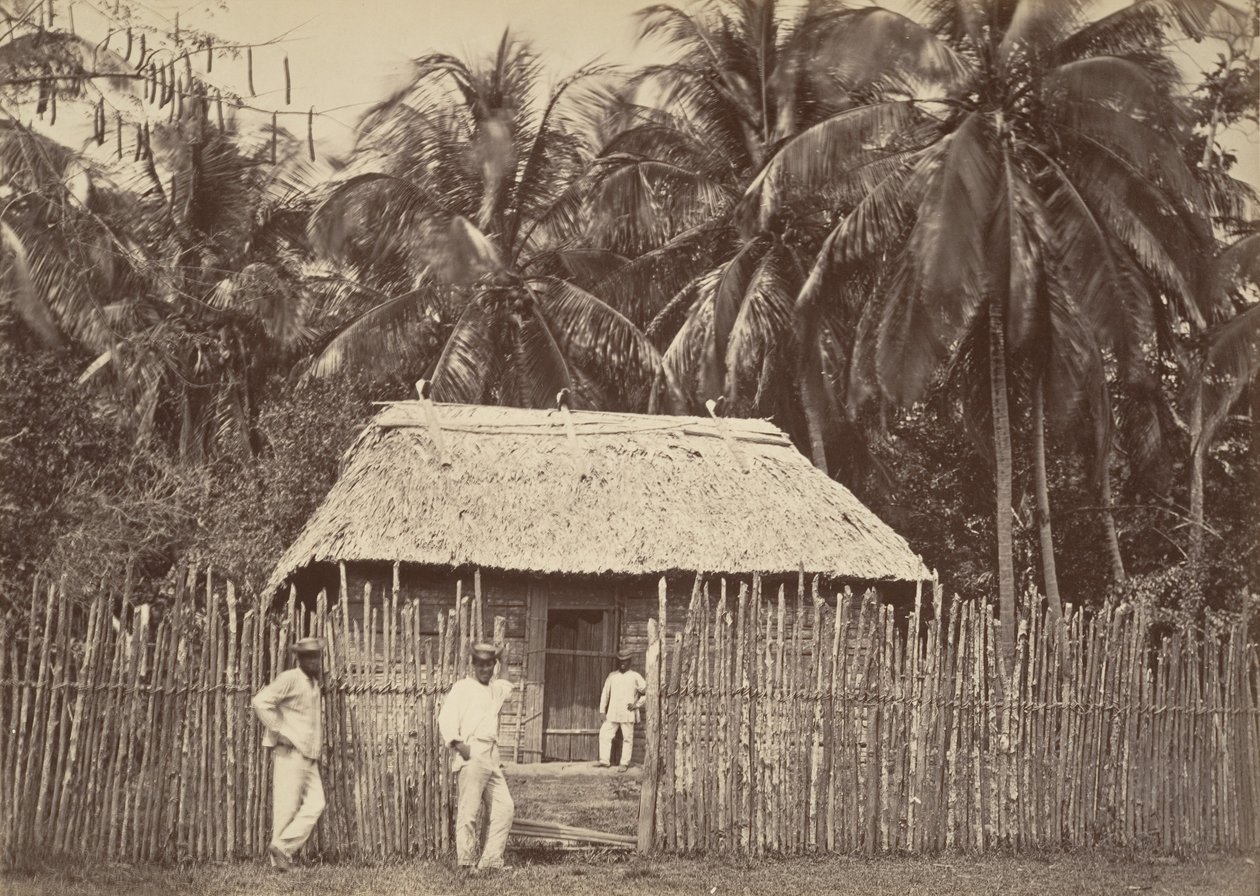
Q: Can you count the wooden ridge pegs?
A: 3